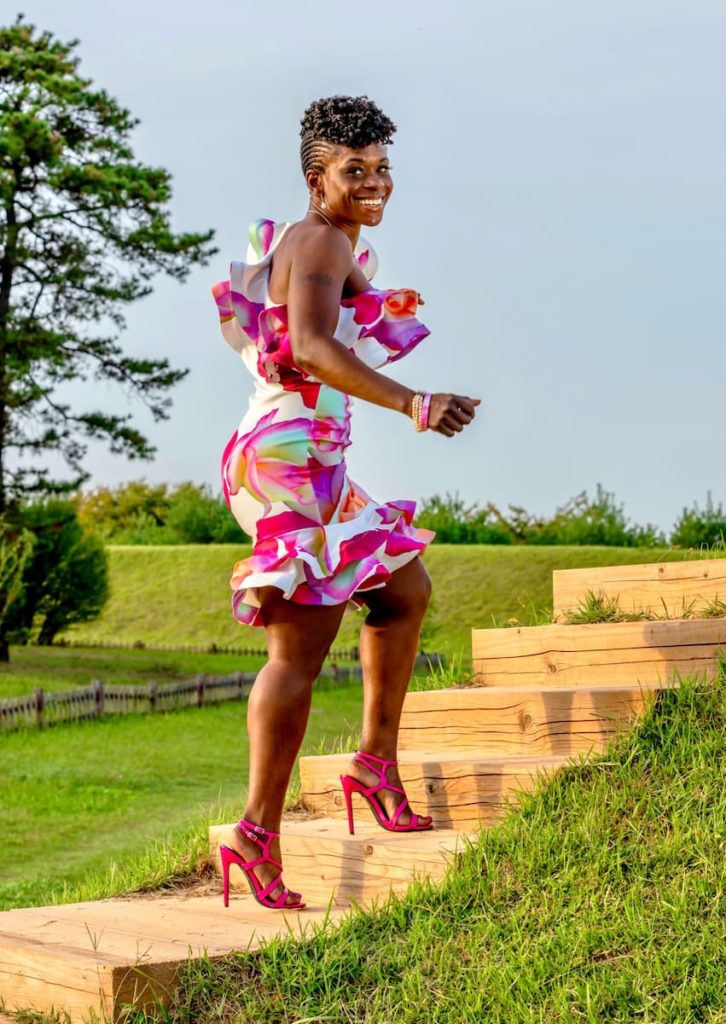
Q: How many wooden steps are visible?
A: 6